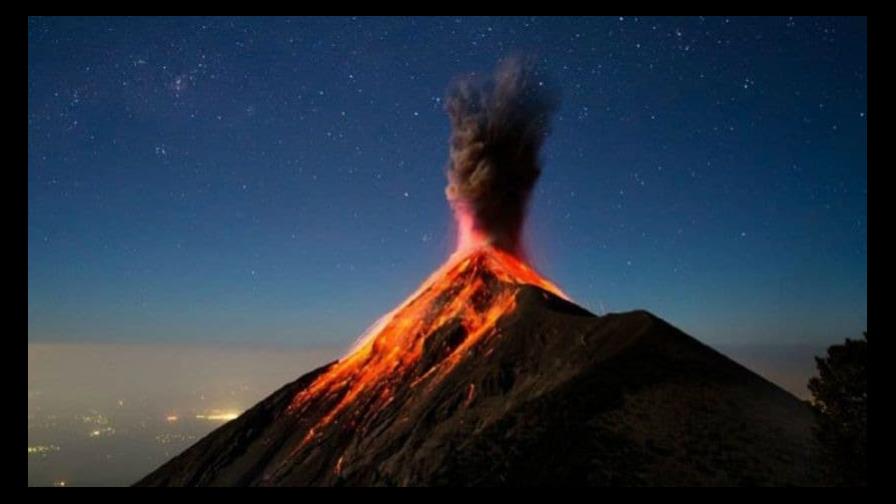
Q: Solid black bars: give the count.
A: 4